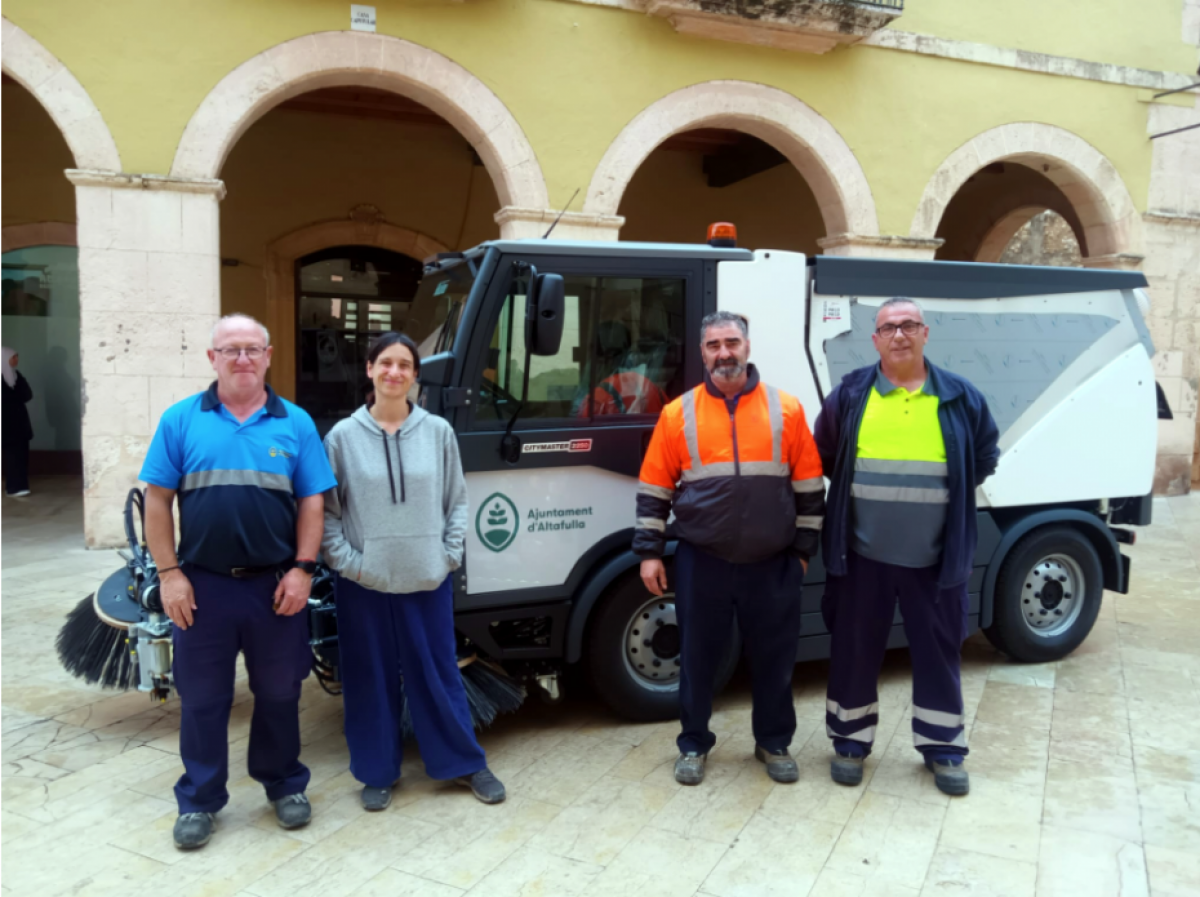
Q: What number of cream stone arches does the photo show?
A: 4